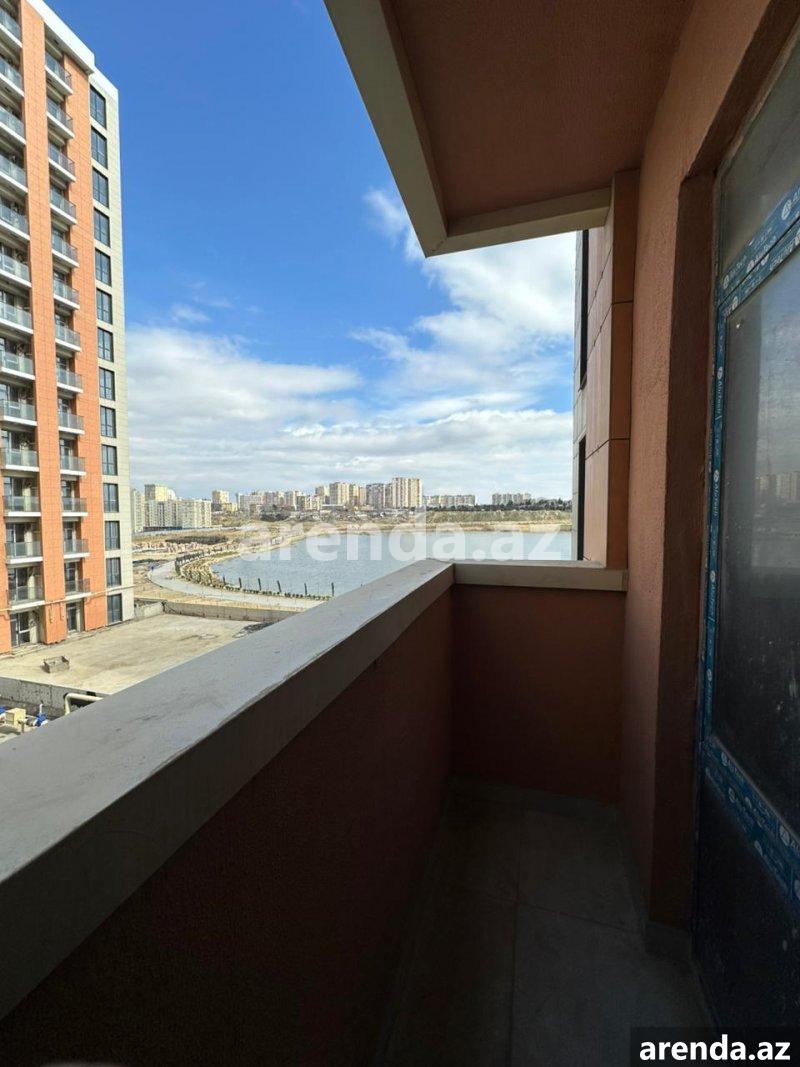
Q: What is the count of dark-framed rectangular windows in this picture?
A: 14